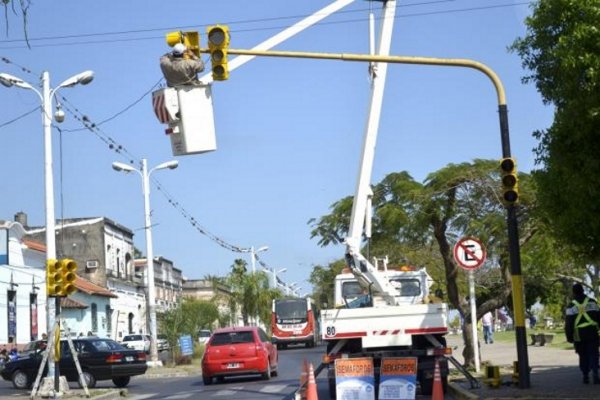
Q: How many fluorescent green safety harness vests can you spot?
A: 1